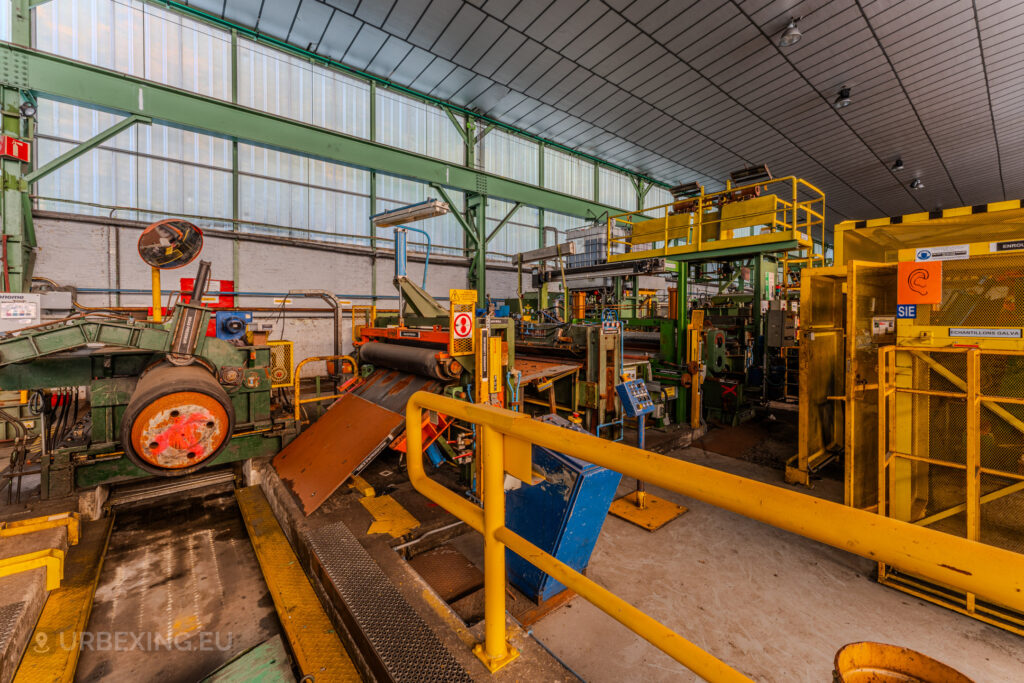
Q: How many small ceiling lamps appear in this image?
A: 4